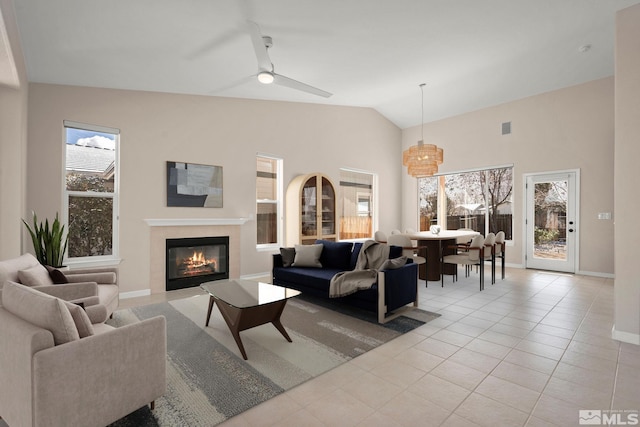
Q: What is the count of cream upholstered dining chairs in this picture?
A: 8